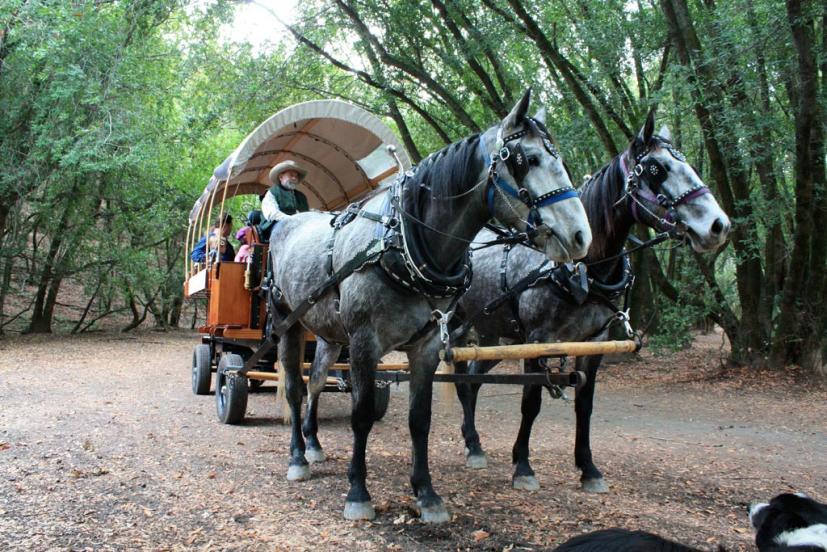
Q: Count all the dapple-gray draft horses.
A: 2